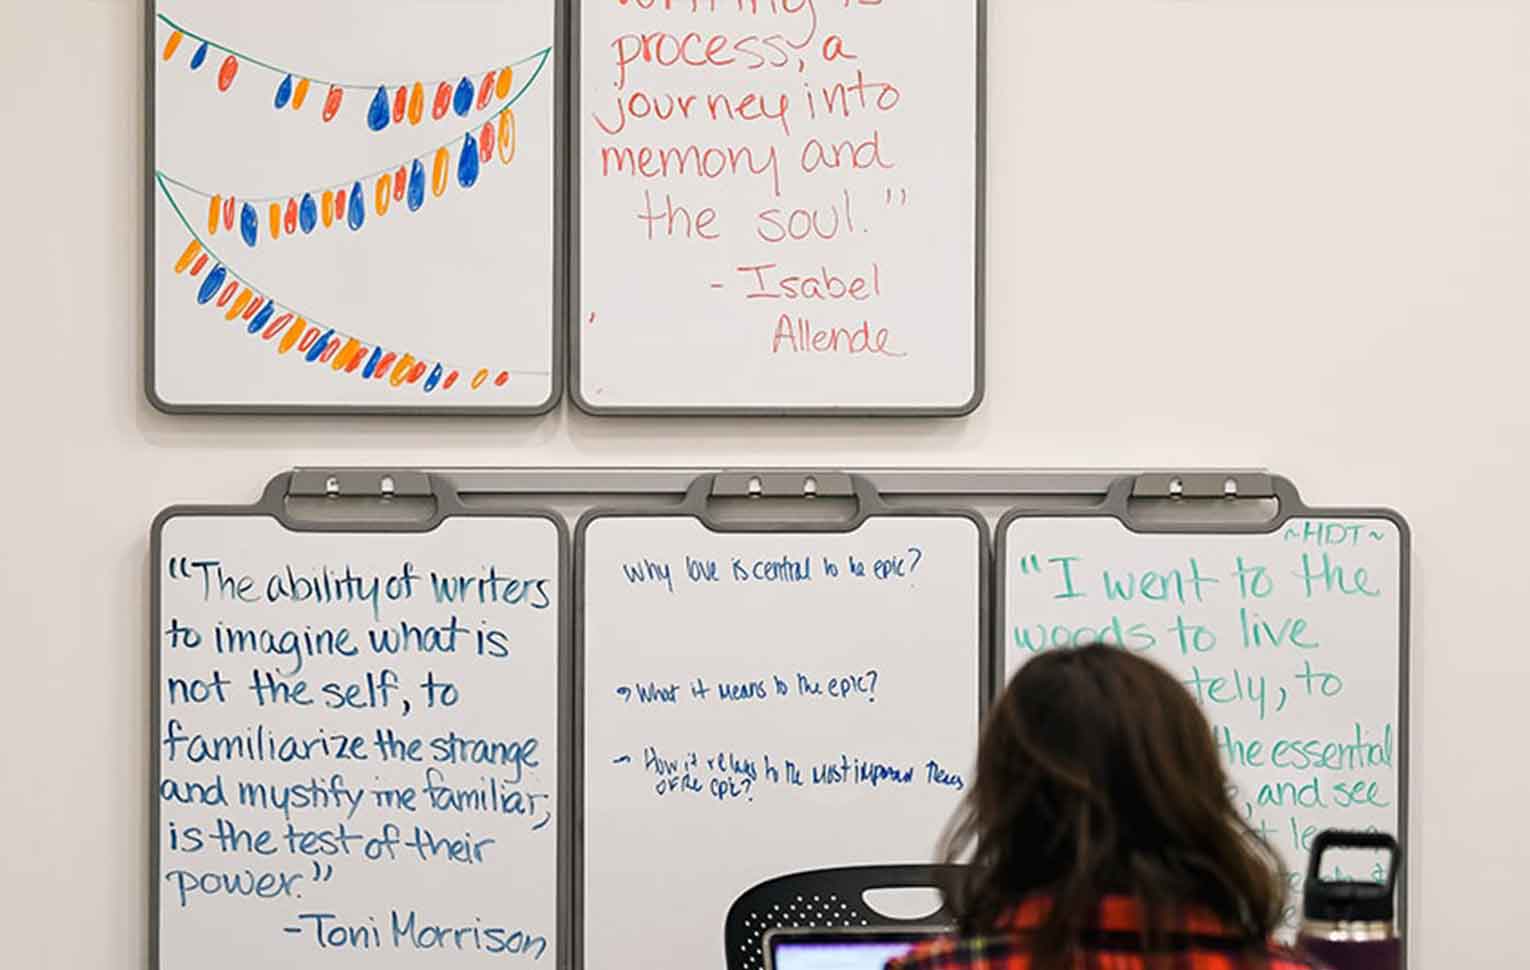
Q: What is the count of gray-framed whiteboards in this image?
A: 5